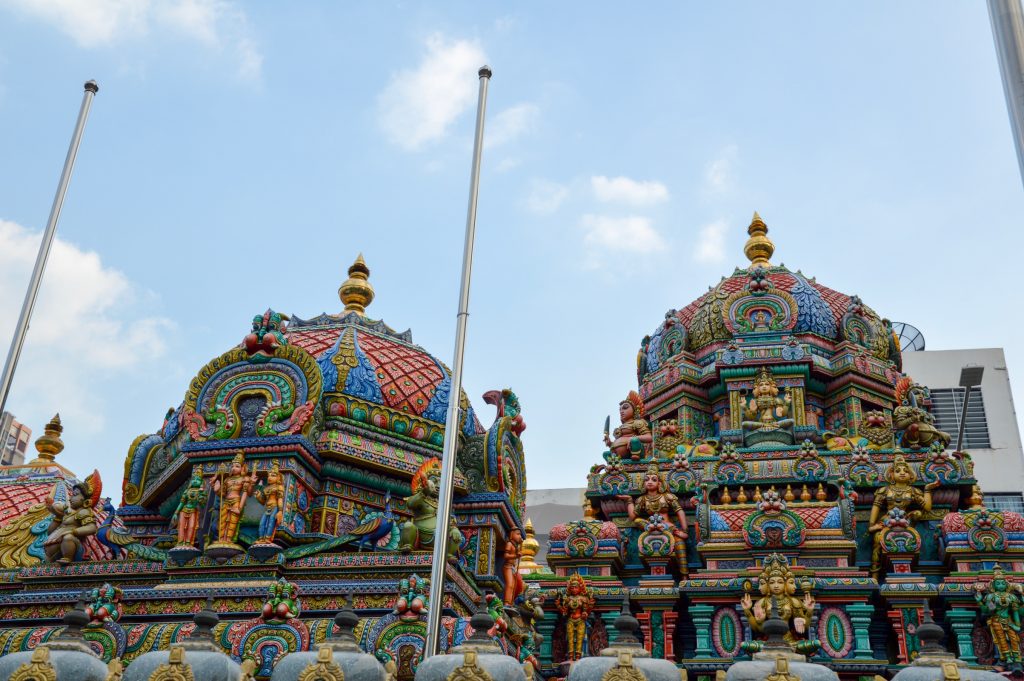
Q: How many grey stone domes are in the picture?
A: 7